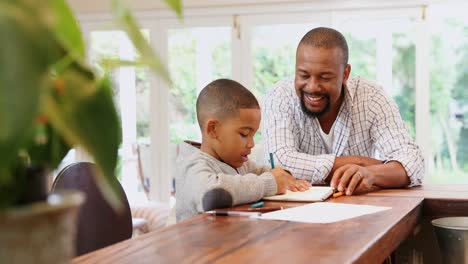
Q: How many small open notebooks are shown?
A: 1